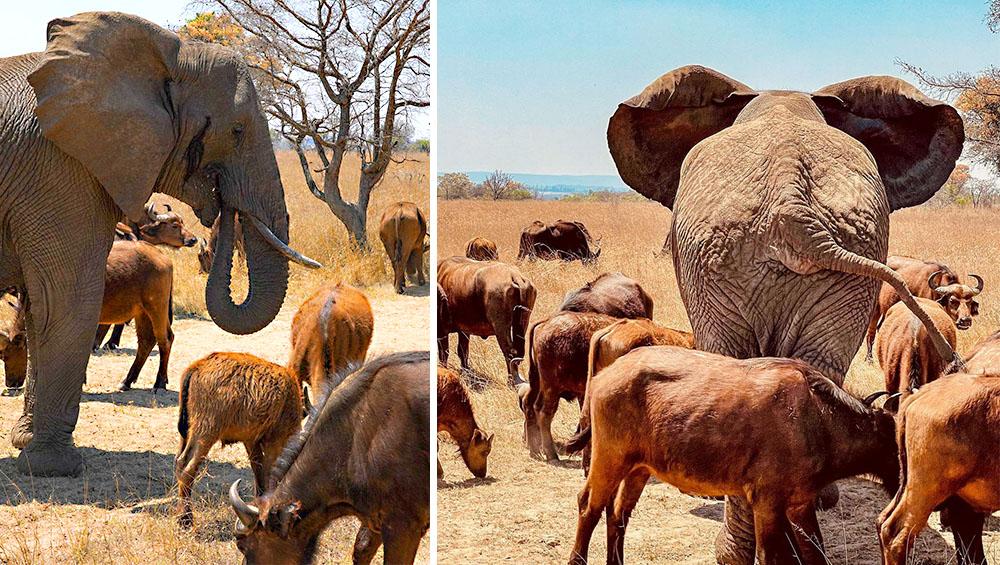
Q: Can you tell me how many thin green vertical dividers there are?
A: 0